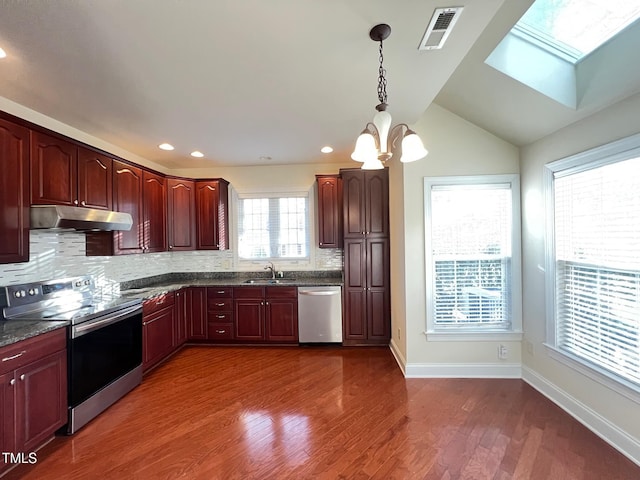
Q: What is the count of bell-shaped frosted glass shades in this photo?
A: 3